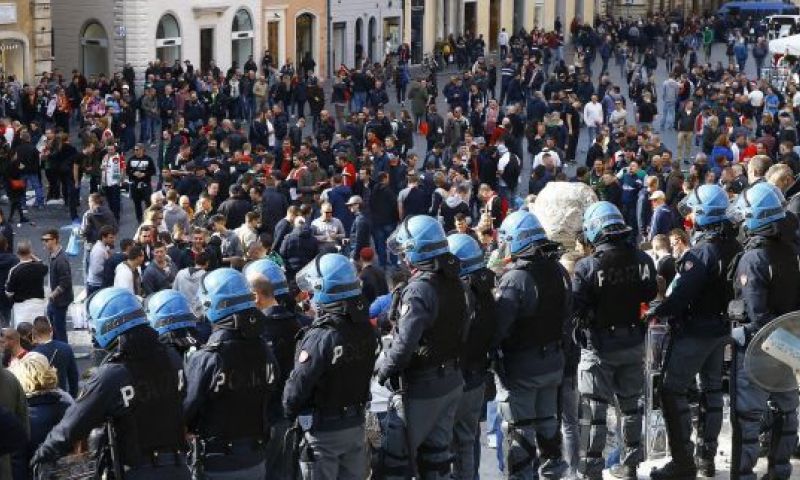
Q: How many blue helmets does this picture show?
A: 11